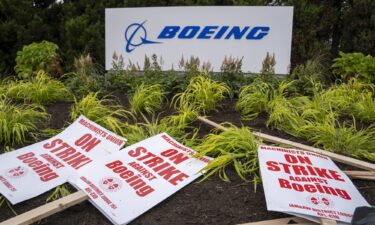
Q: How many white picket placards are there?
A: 3